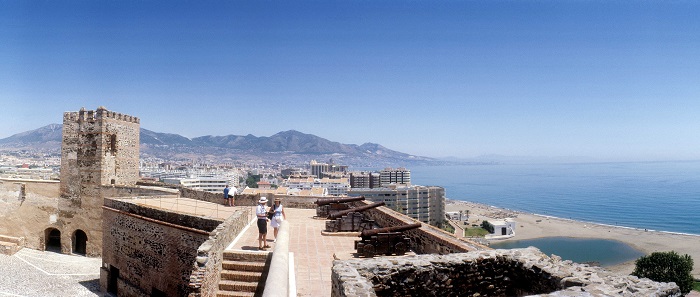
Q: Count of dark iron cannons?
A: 3